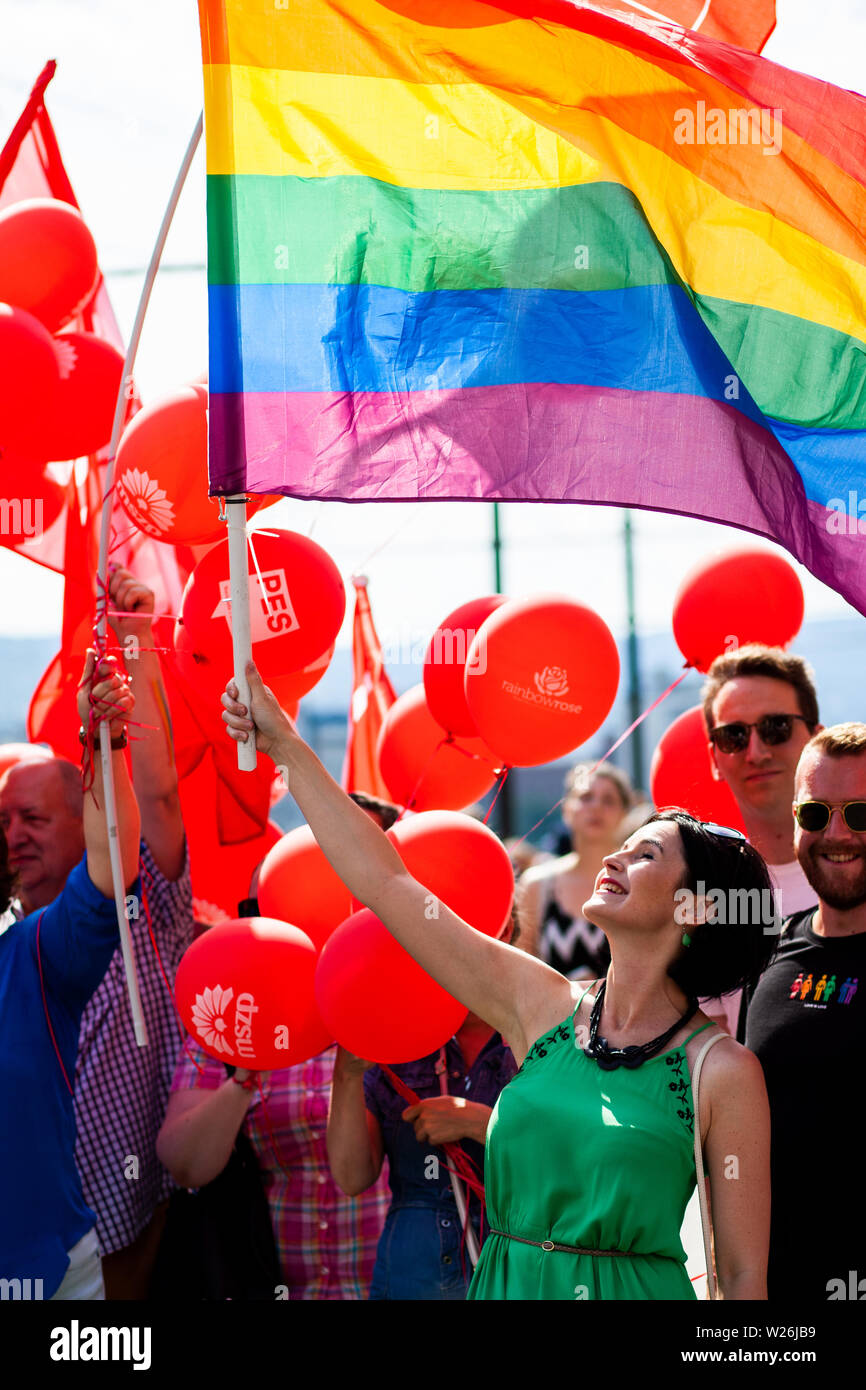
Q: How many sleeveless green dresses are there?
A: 1